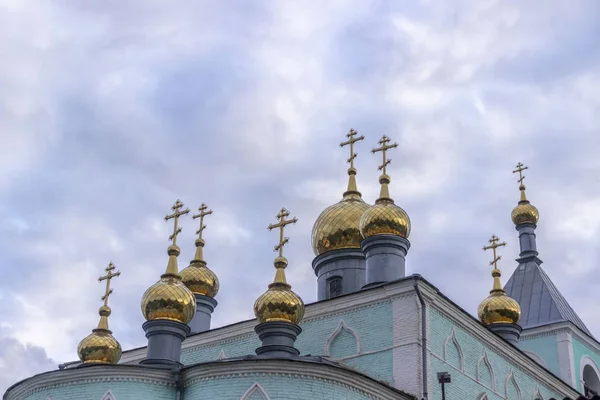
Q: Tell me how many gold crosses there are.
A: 8